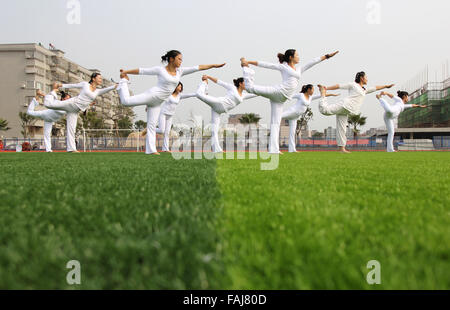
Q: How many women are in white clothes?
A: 9